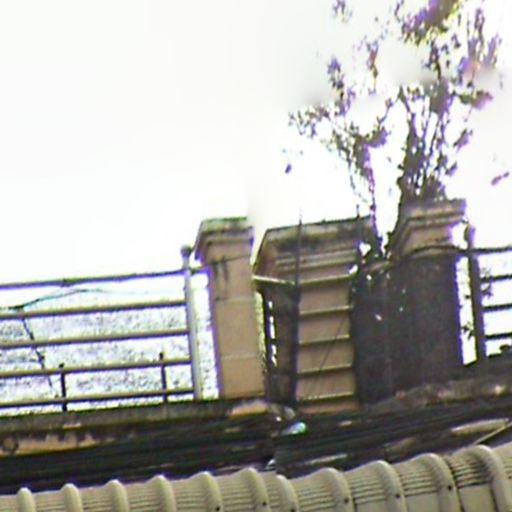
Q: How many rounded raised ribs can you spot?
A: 11